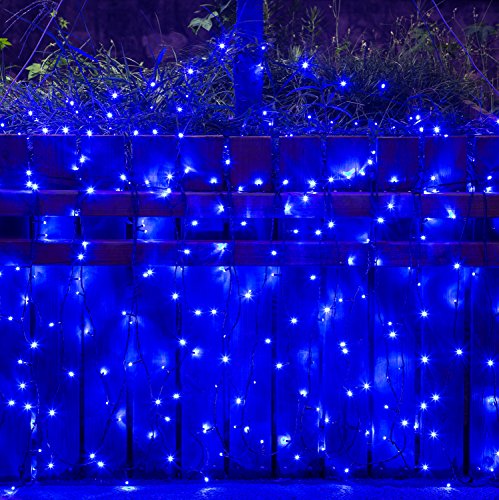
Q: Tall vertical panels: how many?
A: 11